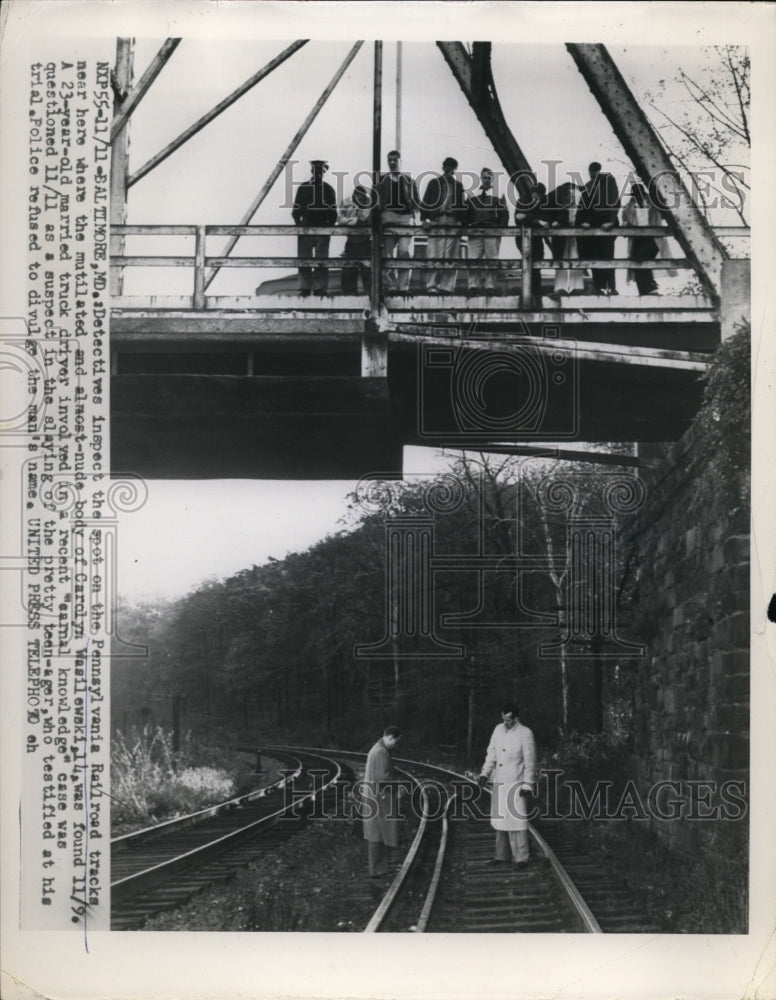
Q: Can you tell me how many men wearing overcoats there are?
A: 2